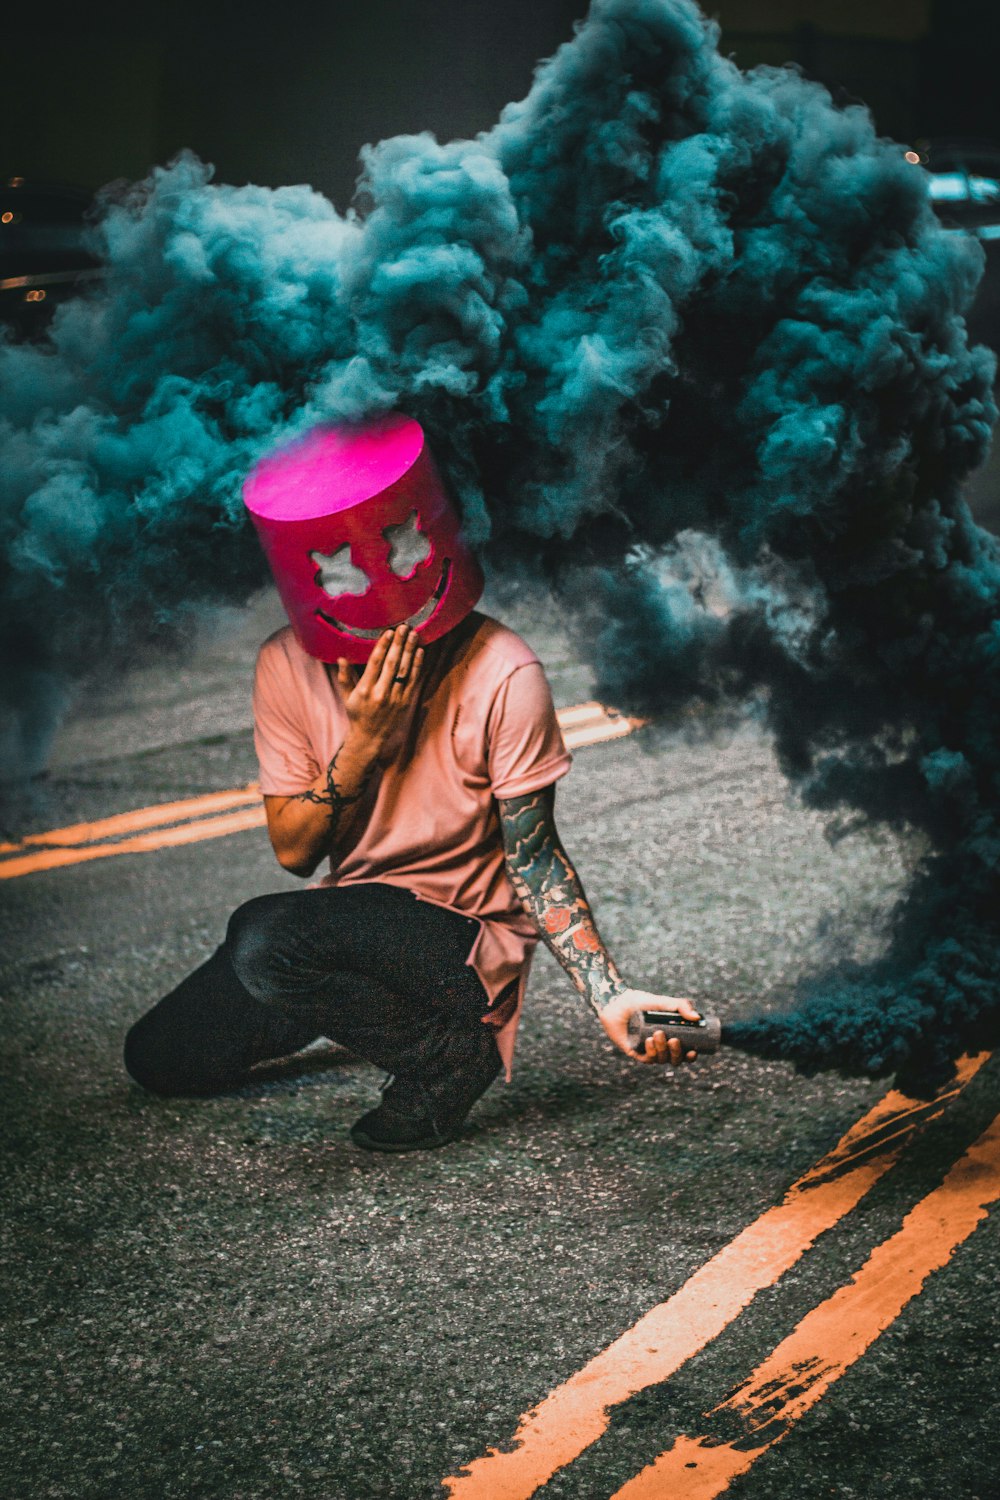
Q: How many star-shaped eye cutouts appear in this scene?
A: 2